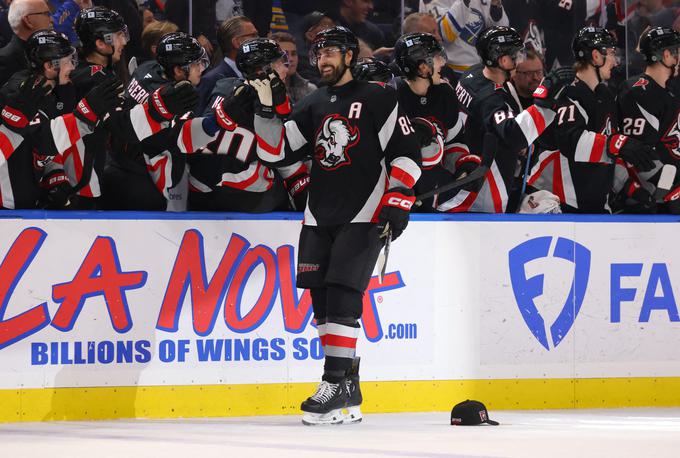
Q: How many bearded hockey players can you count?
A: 1